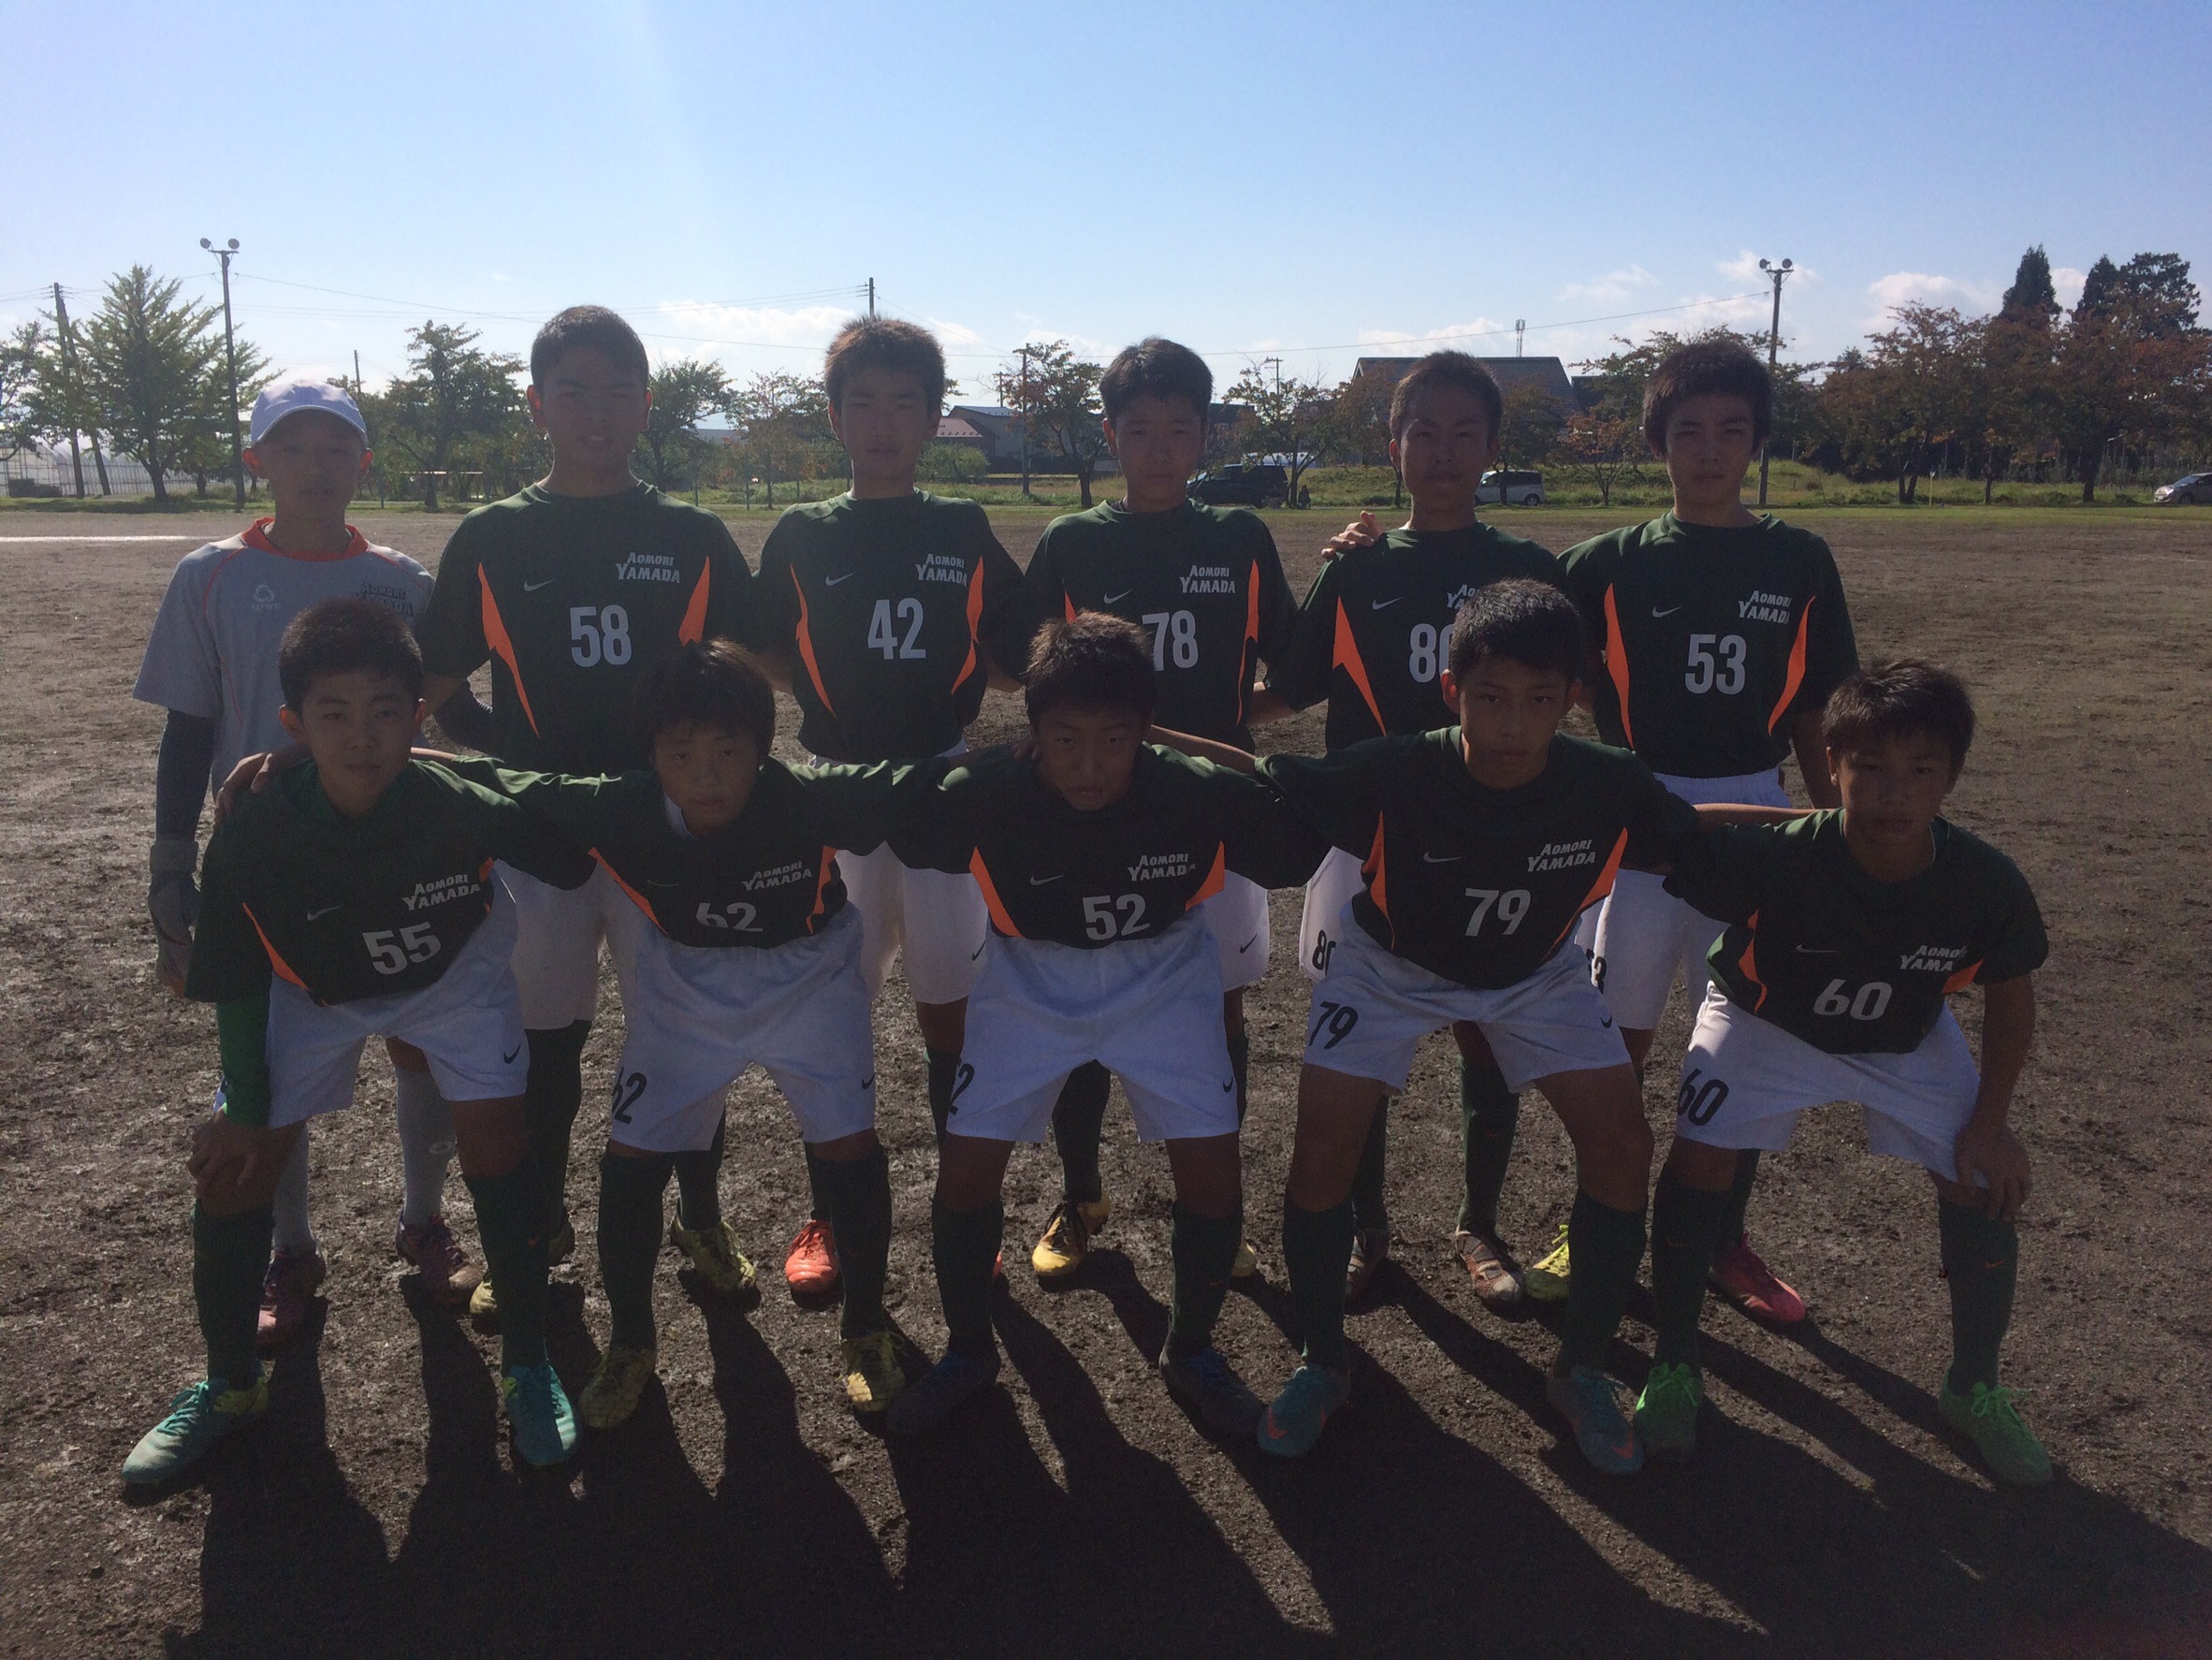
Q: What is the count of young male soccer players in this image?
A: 11